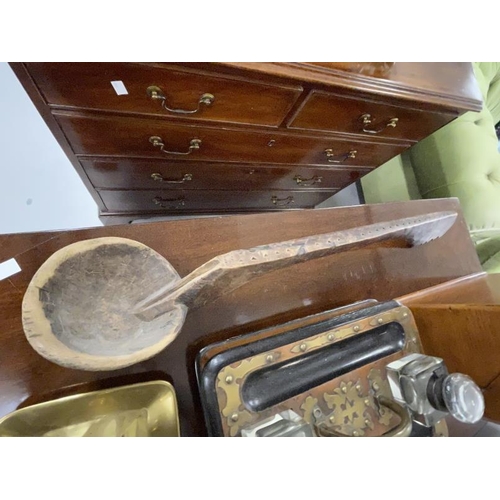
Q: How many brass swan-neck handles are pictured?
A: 8